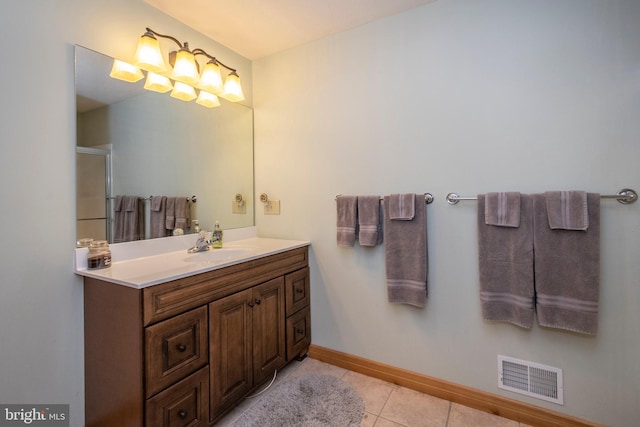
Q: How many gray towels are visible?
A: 8